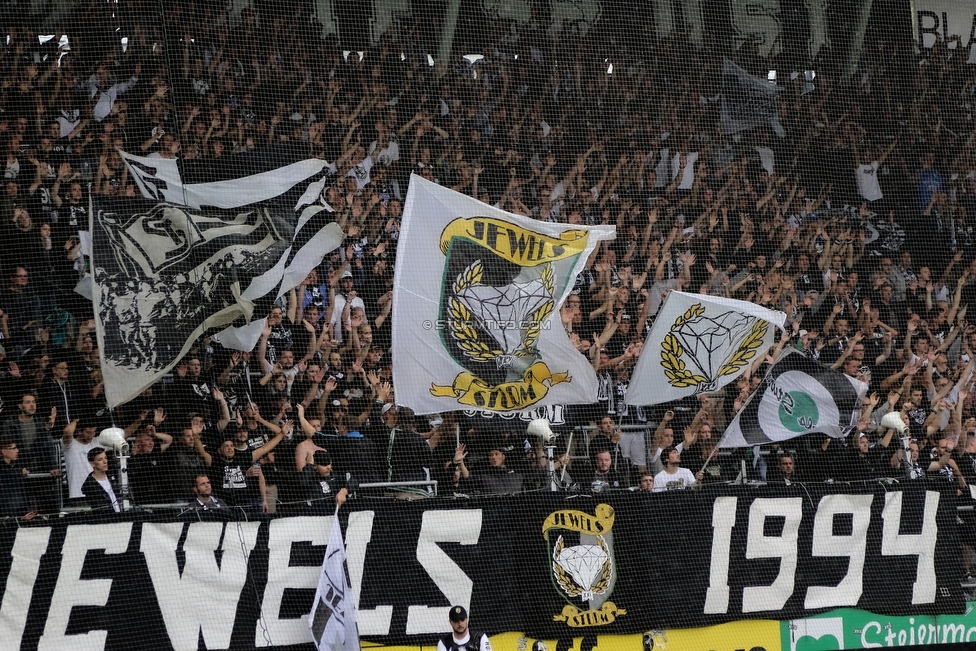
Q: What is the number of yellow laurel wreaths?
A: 3